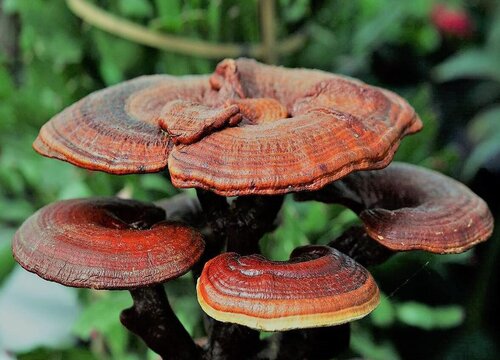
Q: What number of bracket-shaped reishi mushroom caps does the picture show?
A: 4